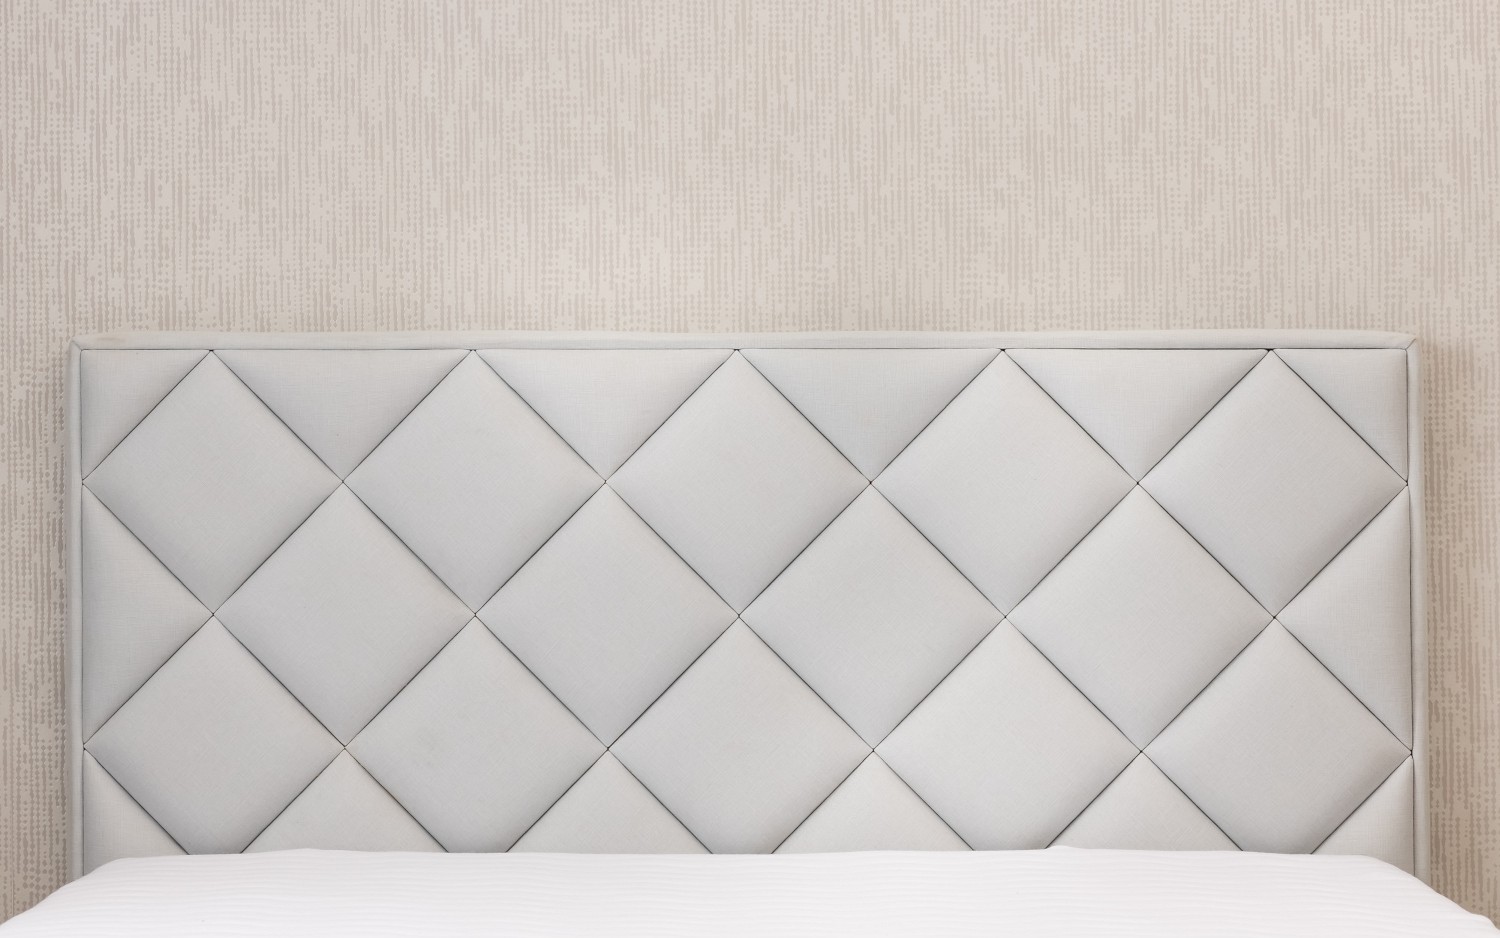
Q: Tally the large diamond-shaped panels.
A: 14